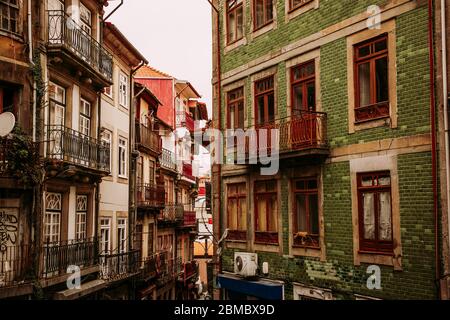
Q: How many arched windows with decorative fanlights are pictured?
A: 2